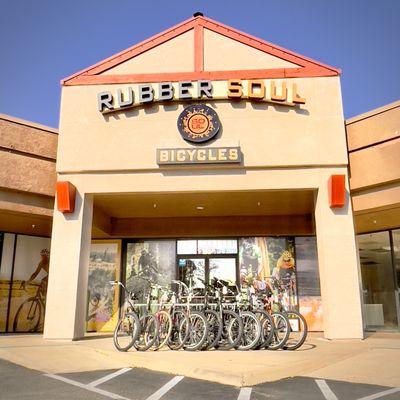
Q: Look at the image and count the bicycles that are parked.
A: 11